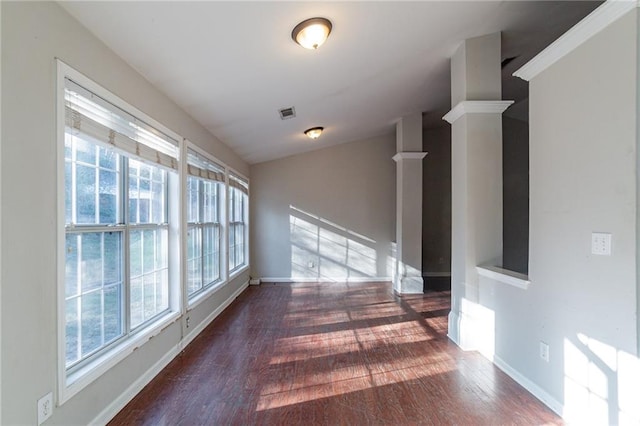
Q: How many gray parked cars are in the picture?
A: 0